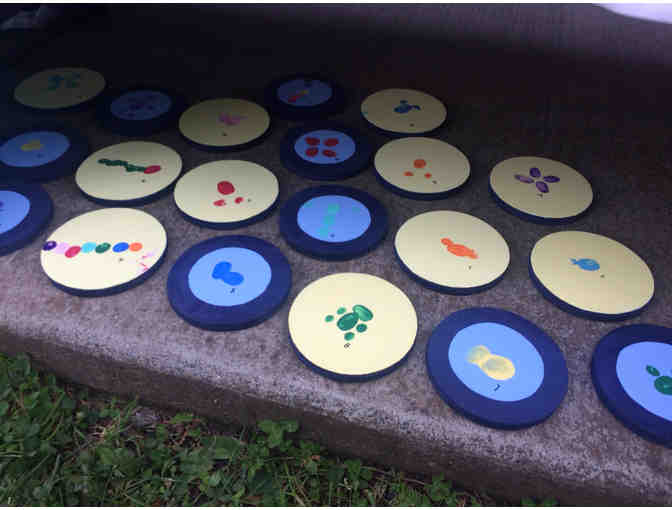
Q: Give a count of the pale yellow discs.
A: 11